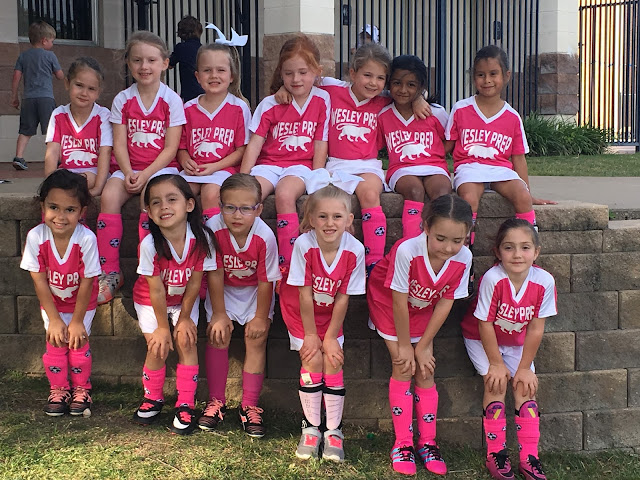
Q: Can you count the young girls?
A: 13